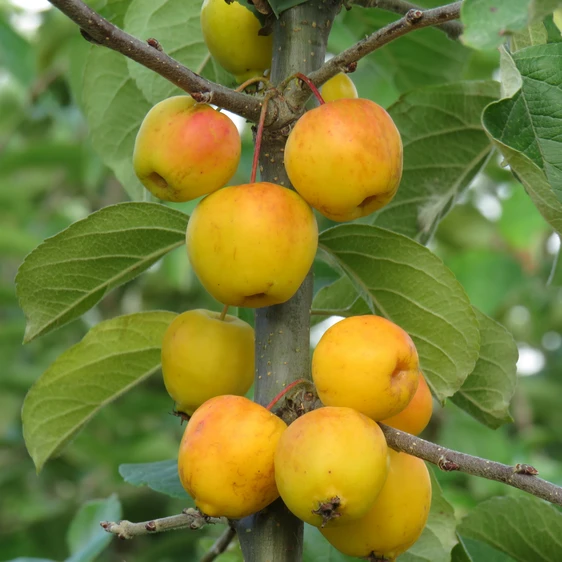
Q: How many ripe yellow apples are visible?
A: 11